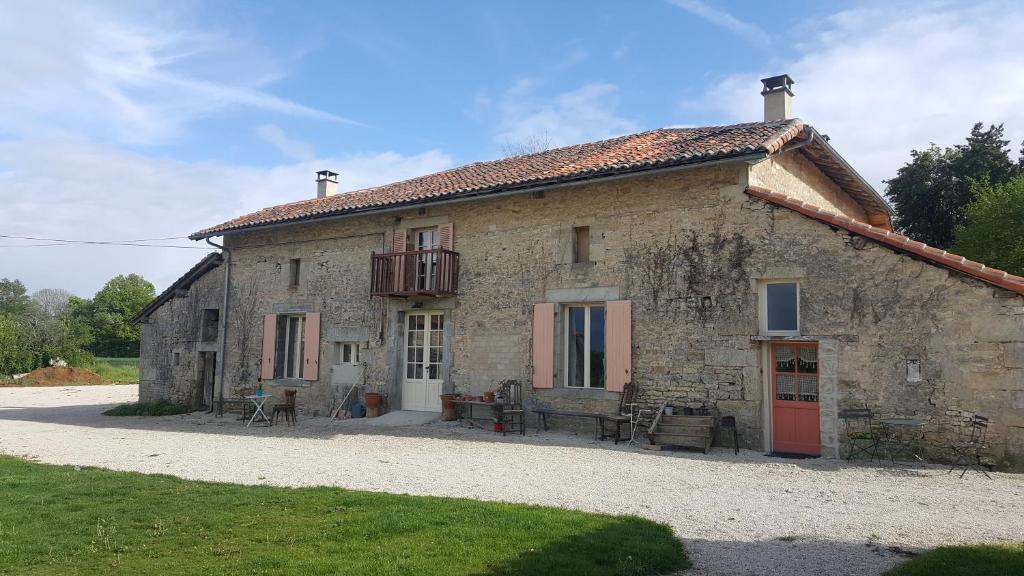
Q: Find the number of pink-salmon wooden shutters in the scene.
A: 6